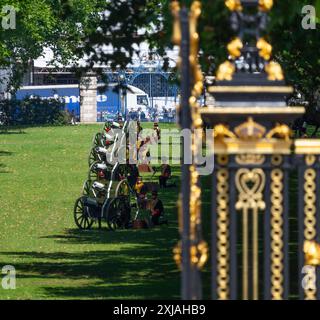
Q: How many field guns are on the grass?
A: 6